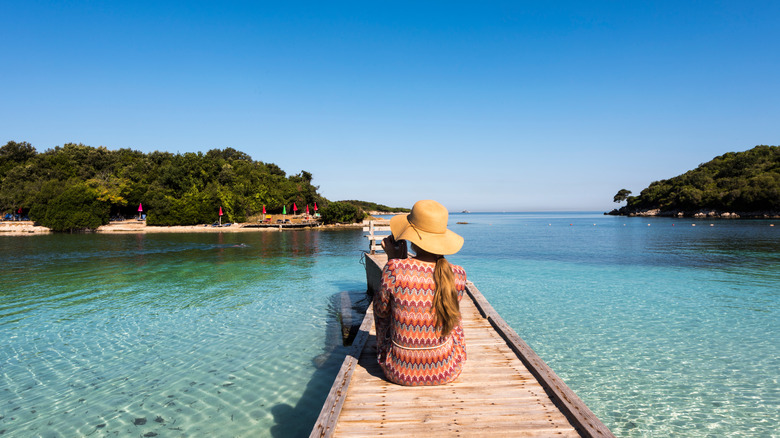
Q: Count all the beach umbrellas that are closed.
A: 8